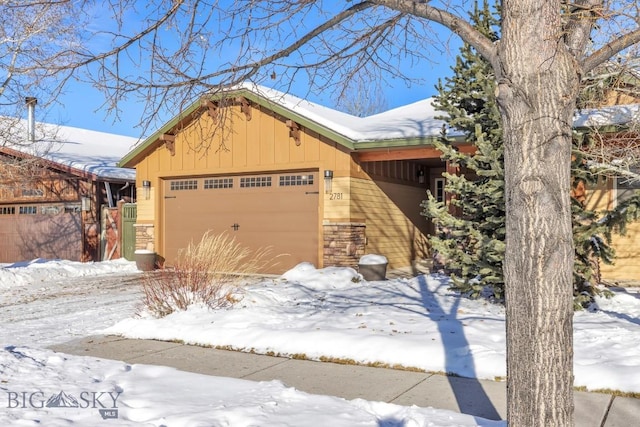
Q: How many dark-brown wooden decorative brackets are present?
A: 4